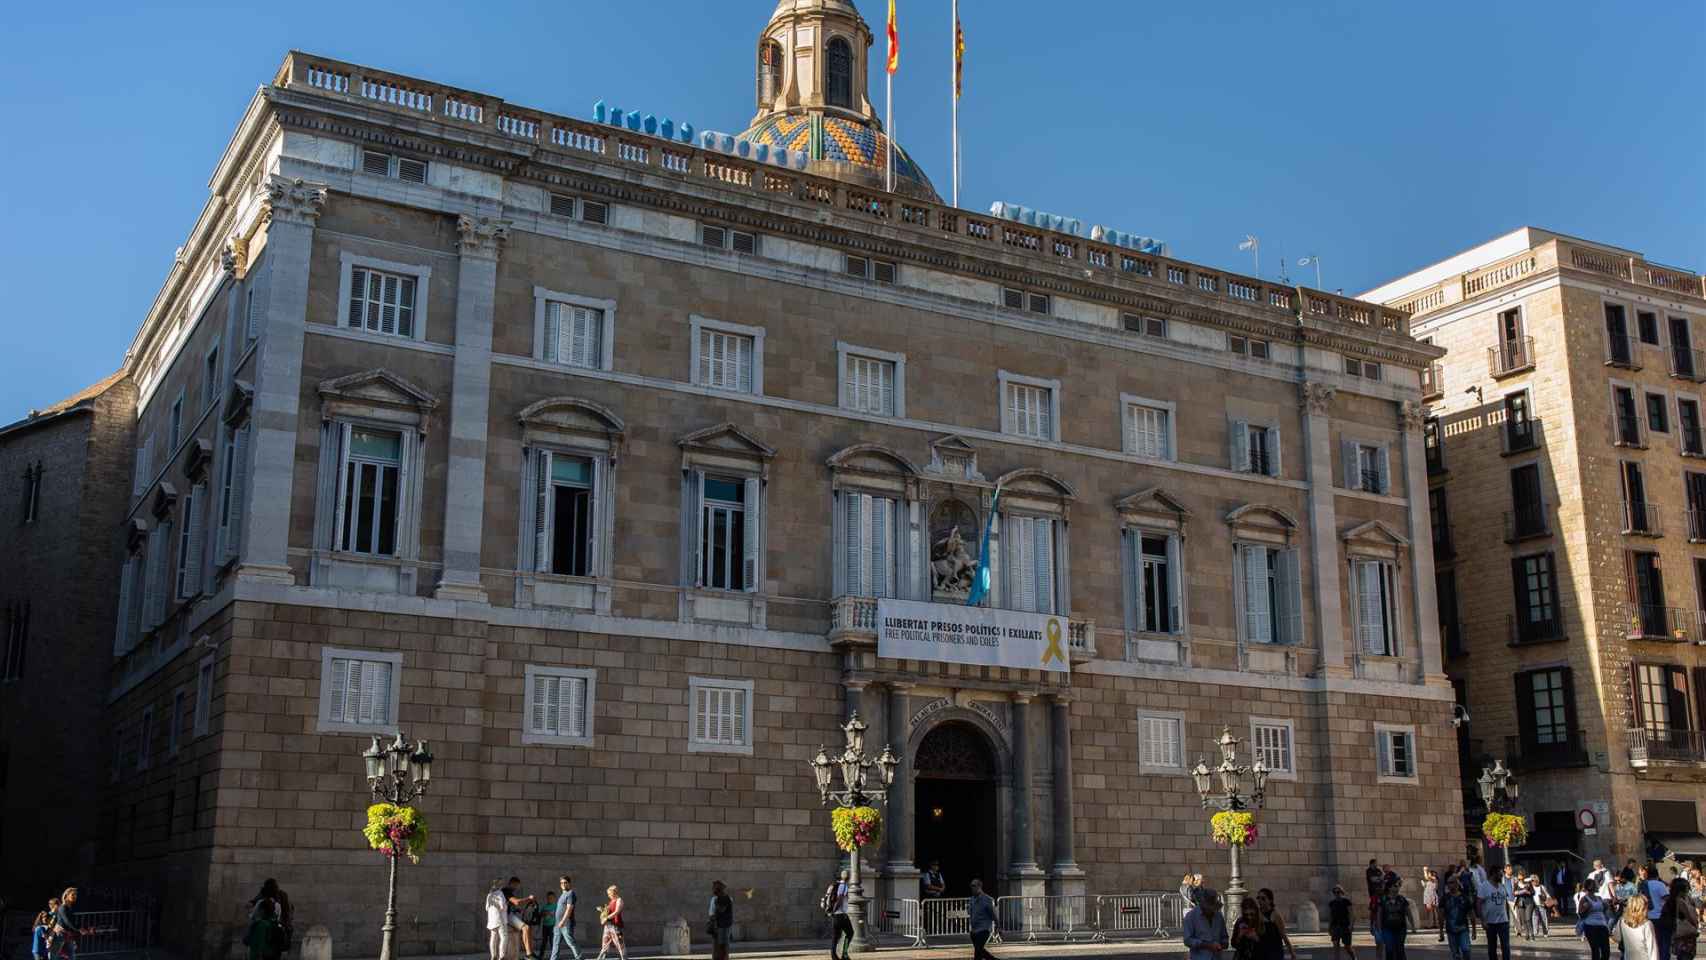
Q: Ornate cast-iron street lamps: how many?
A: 4